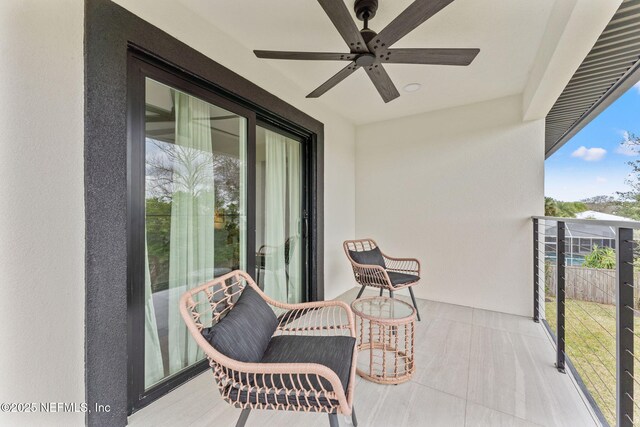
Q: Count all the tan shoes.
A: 0